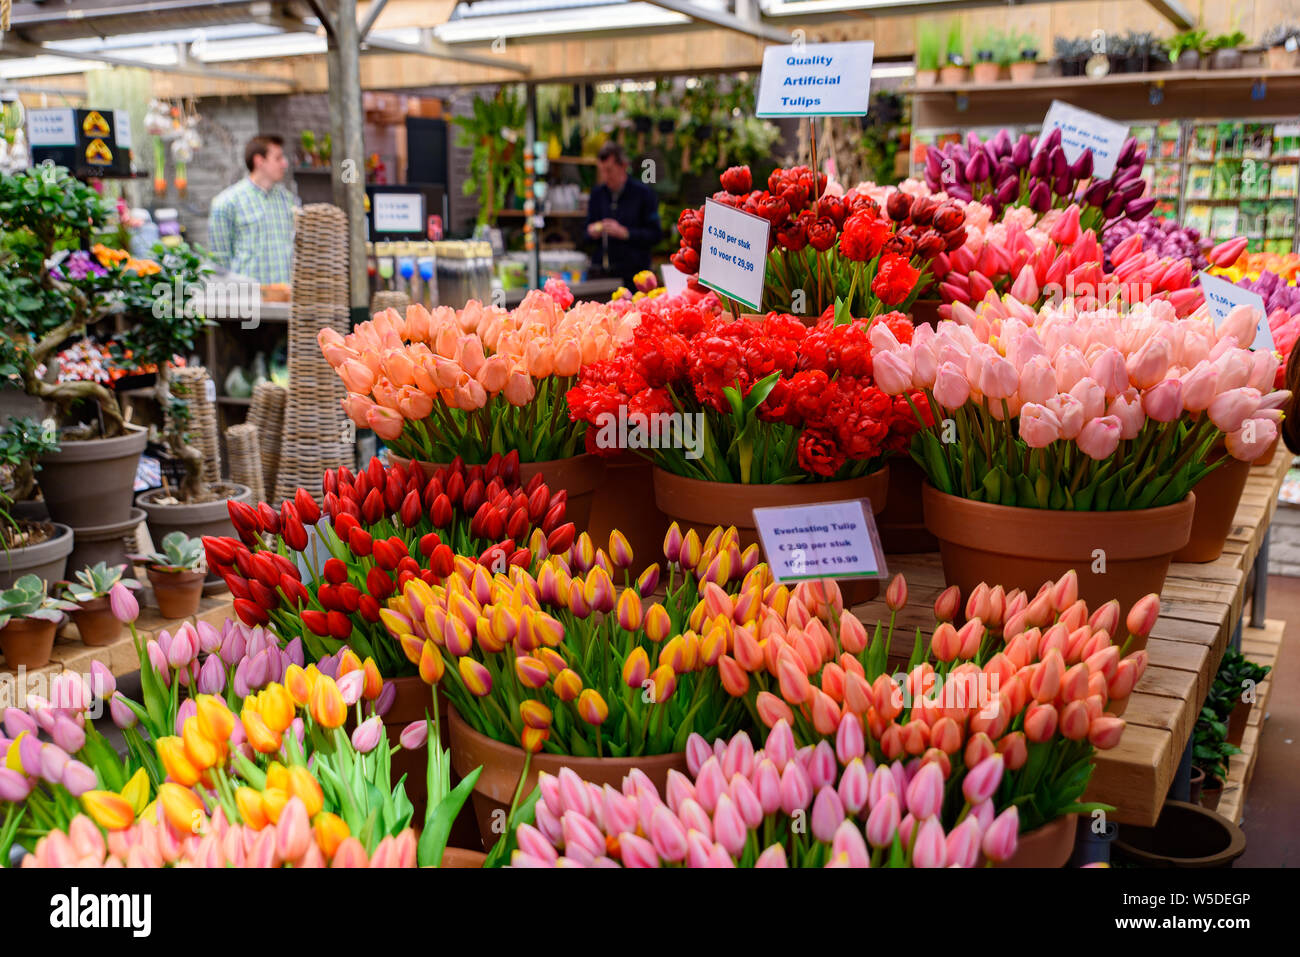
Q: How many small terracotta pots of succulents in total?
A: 3